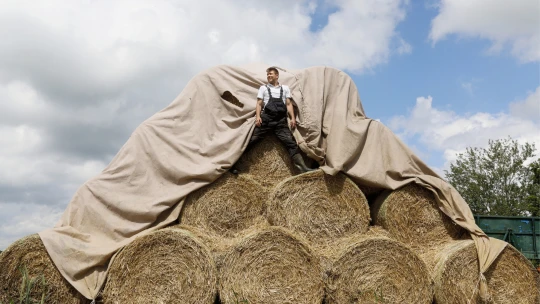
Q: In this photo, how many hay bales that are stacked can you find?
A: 9